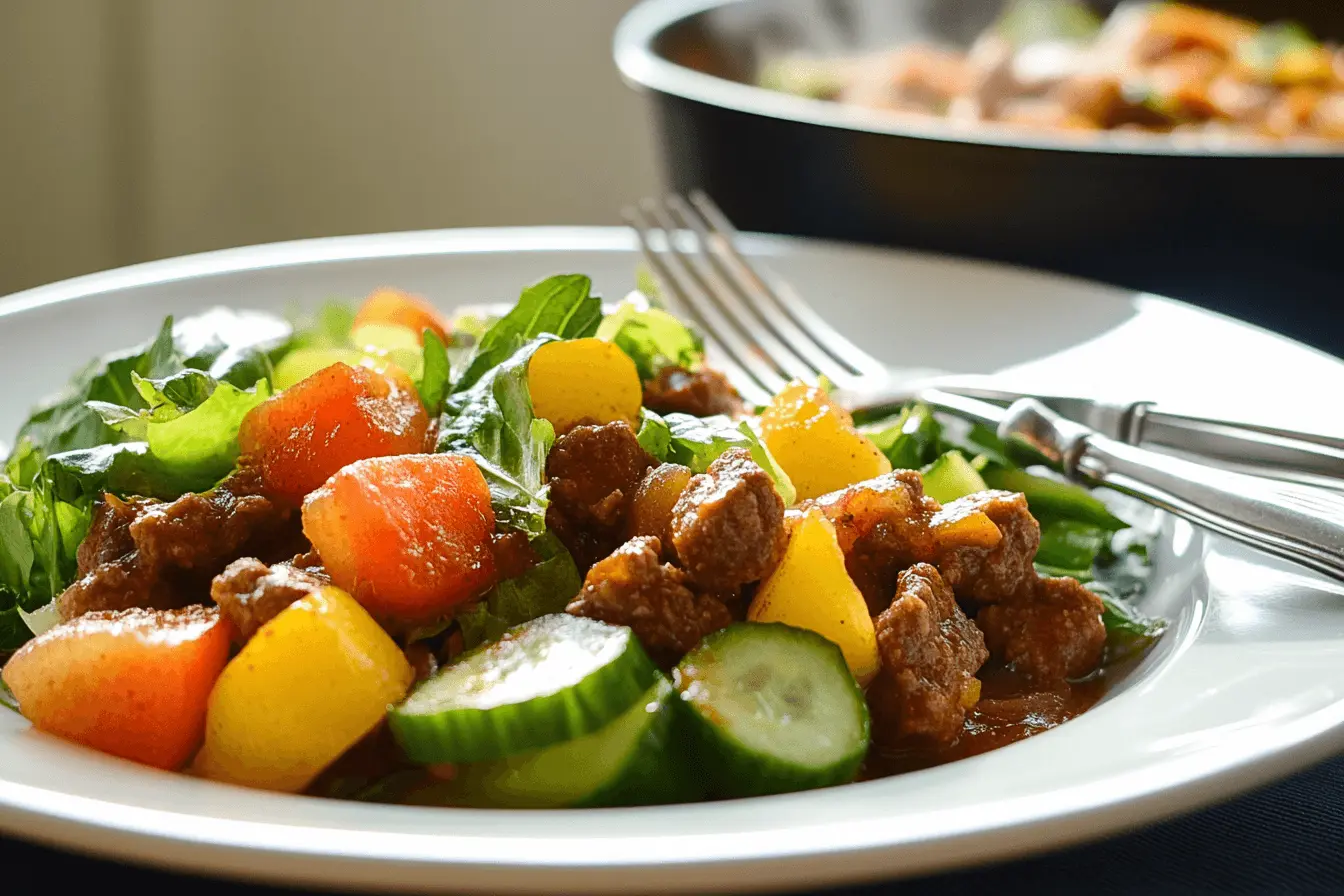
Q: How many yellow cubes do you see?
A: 4